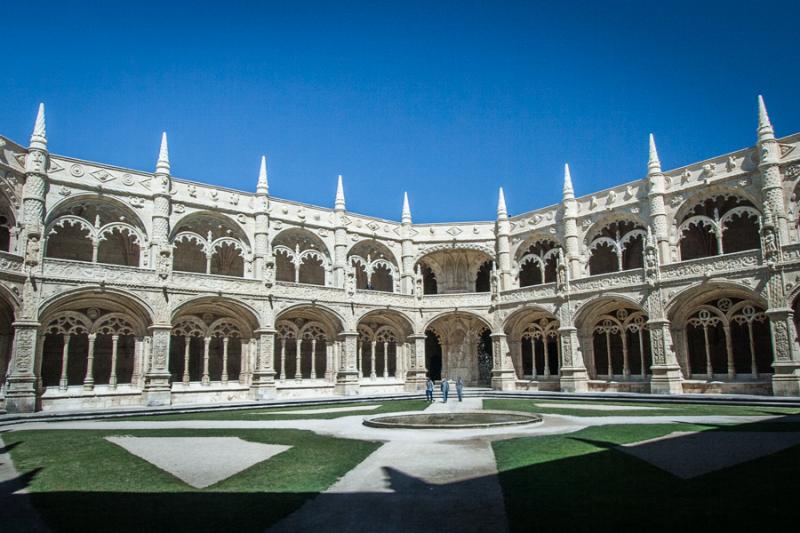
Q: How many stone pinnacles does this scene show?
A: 9